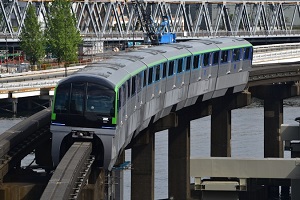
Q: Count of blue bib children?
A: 0